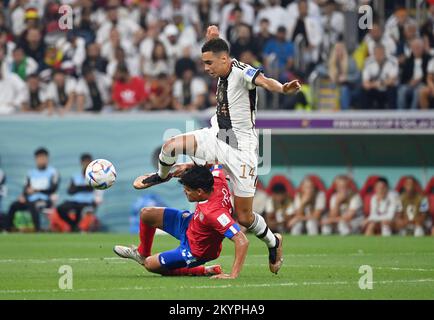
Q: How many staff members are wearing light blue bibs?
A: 2